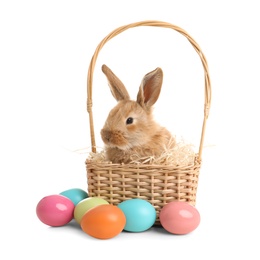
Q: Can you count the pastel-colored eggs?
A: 6